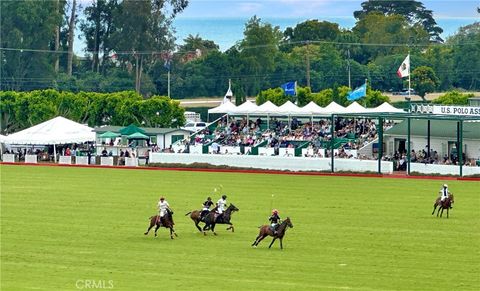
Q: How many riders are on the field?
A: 5